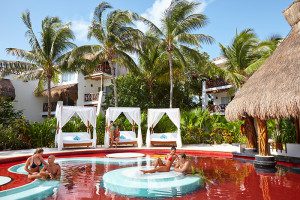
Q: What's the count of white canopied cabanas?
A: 3